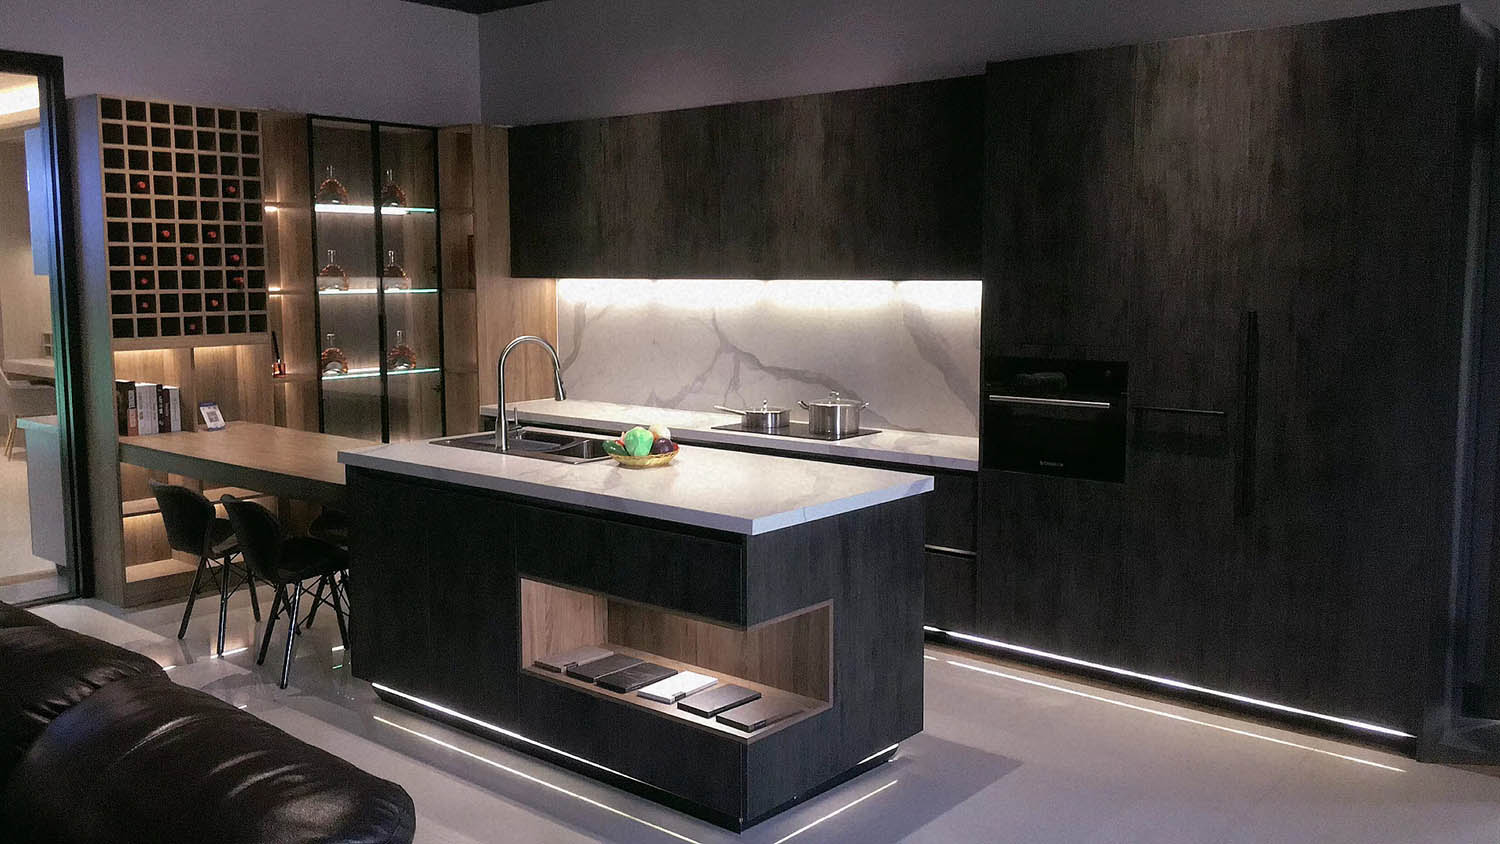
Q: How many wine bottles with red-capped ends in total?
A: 12